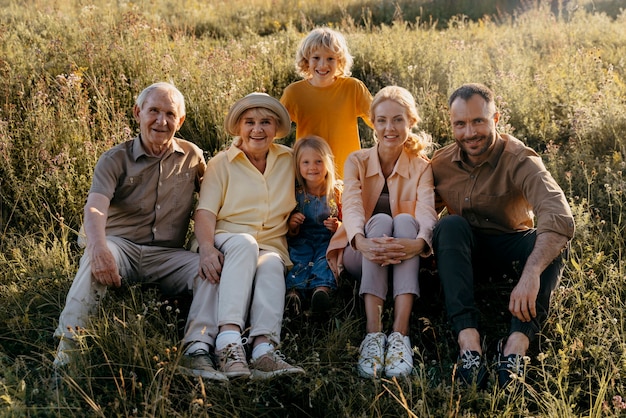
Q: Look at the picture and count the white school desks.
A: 0